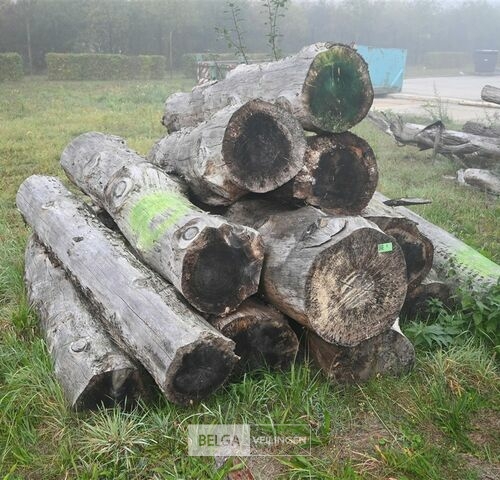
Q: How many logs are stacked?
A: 12